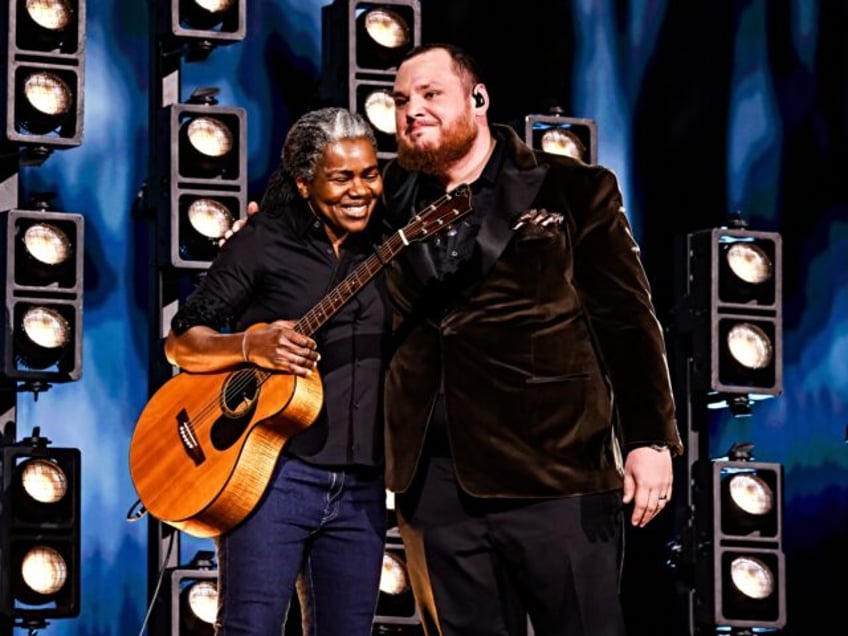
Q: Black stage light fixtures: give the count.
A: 11